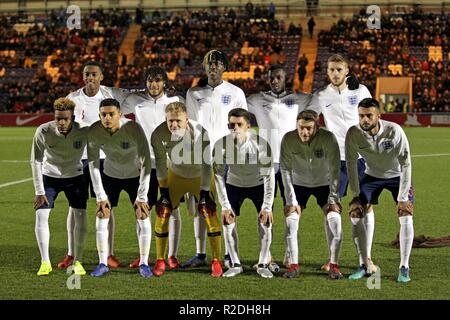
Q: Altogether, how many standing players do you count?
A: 5